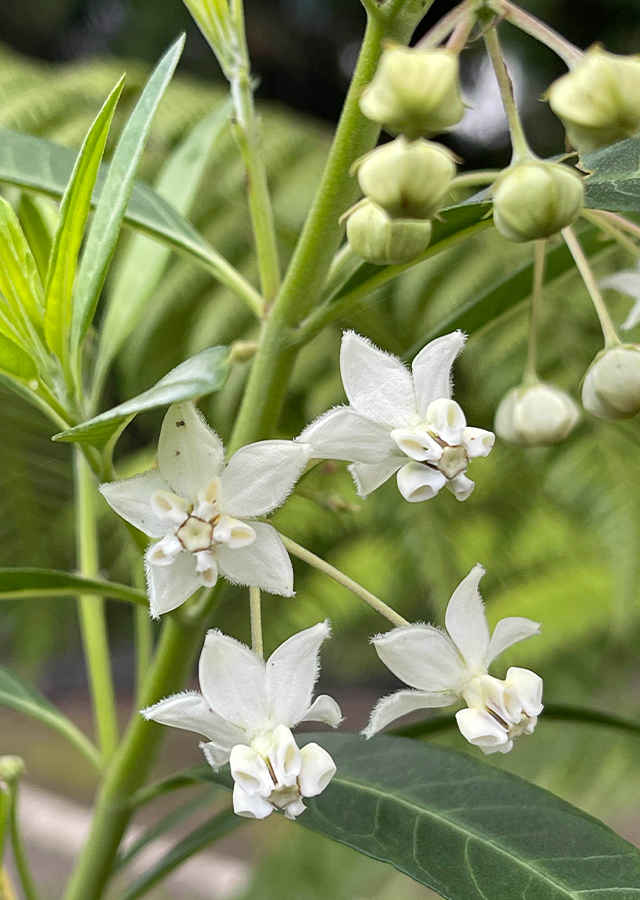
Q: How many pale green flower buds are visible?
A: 7